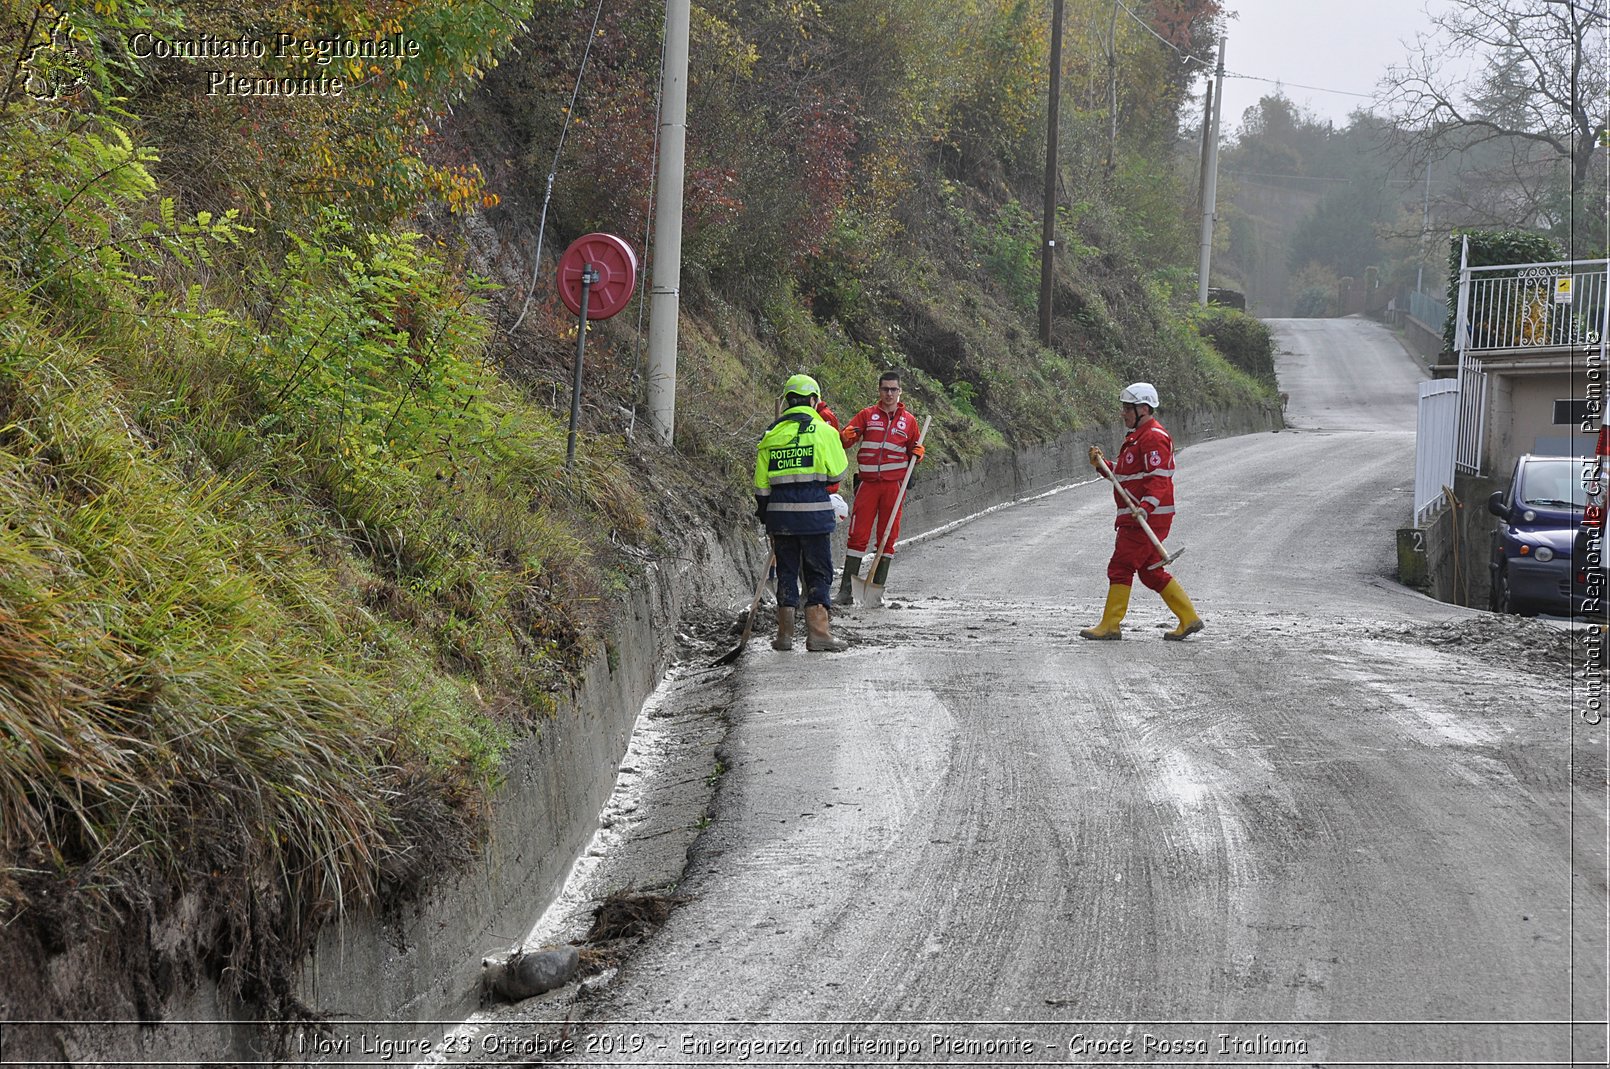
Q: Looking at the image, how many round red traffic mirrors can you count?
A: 1